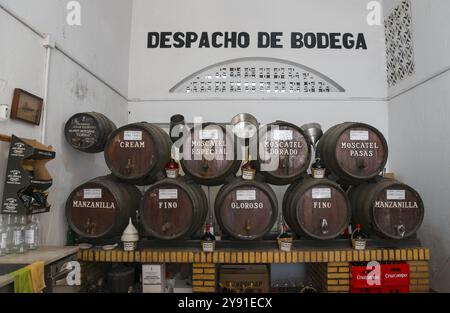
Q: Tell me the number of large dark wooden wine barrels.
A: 9